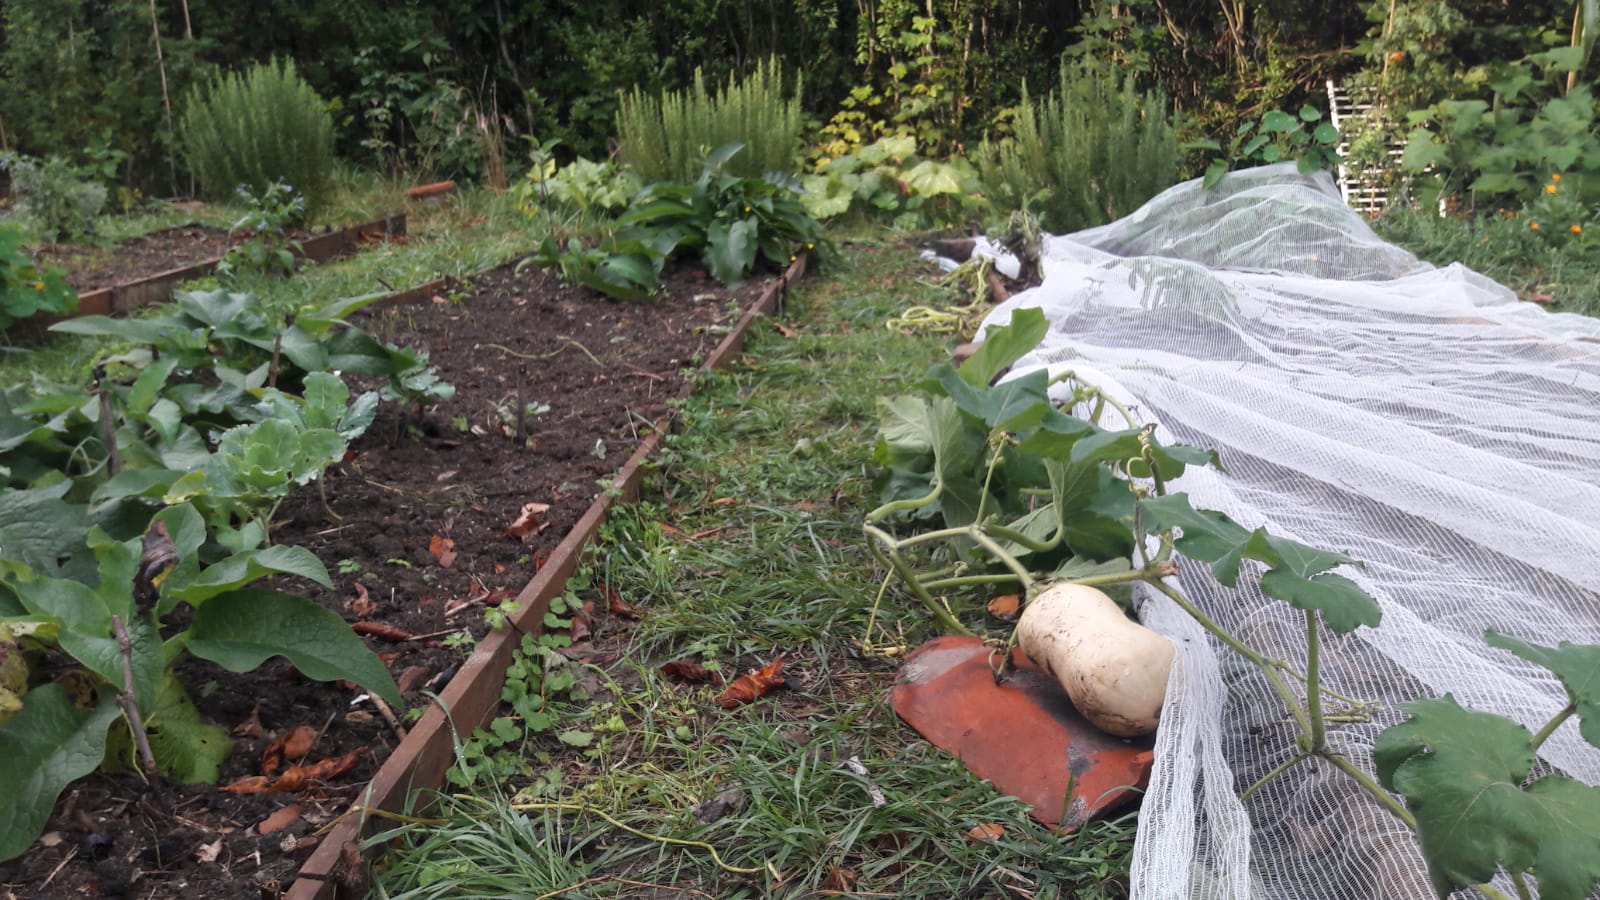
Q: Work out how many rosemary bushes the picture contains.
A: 3